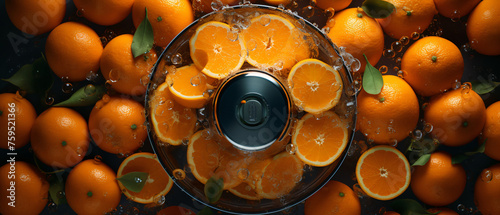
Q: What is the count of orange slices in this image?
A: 11